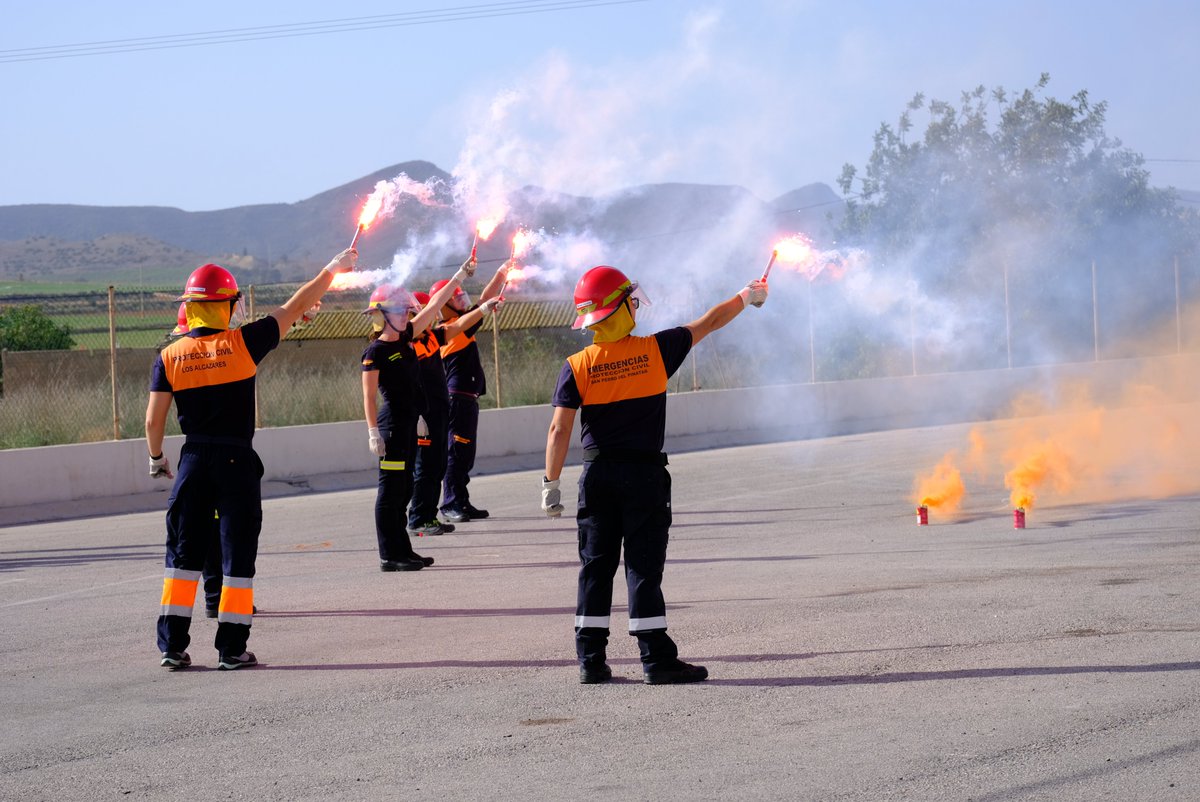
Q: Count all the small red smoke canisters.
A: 2